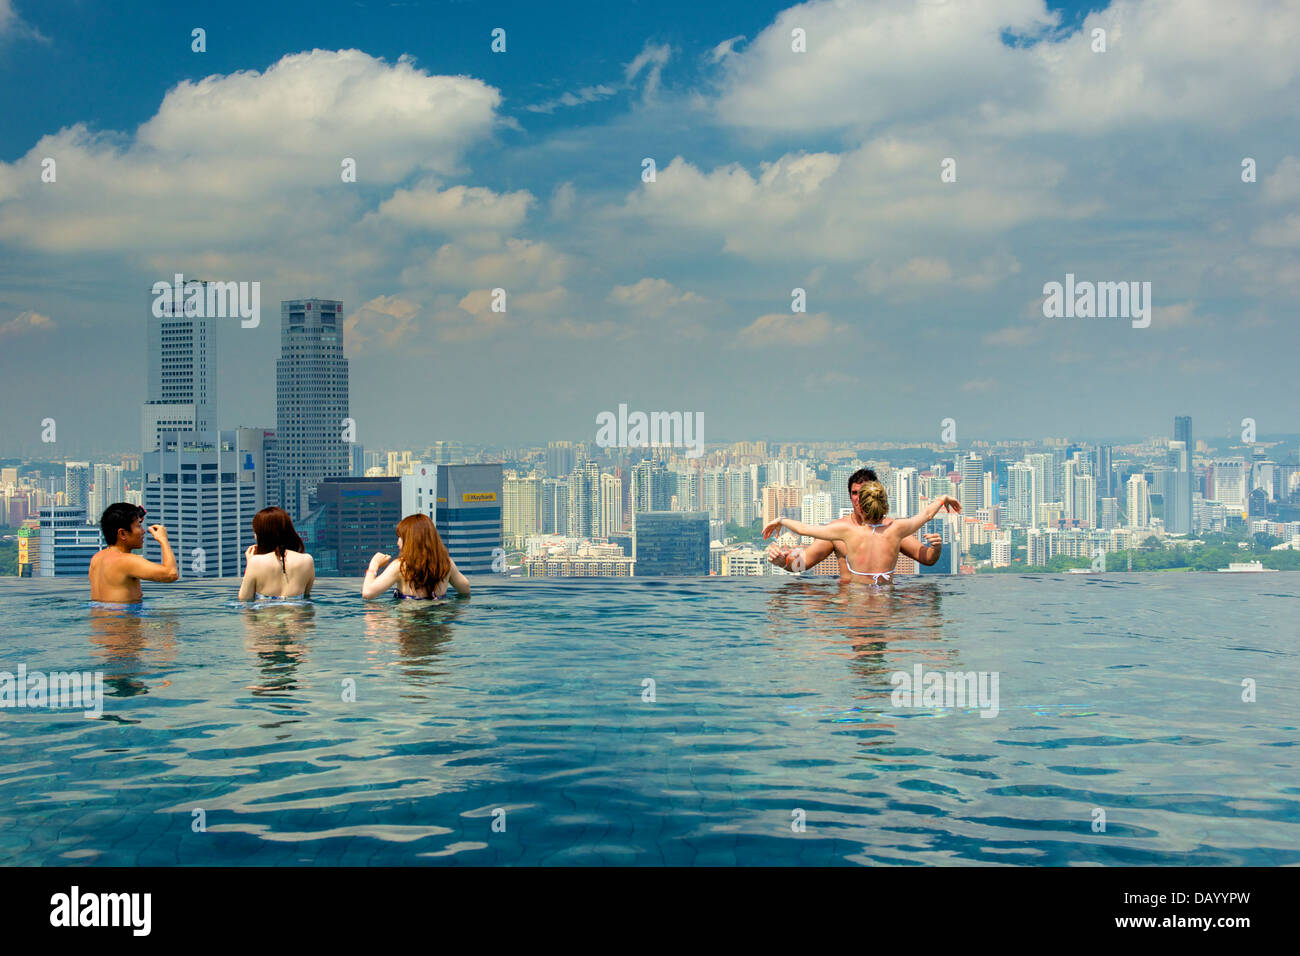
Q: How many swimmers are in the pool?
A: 5